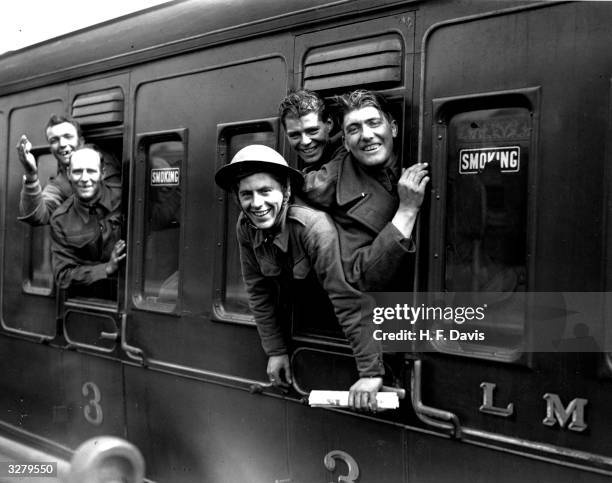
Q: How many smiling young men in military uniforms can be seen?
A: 5